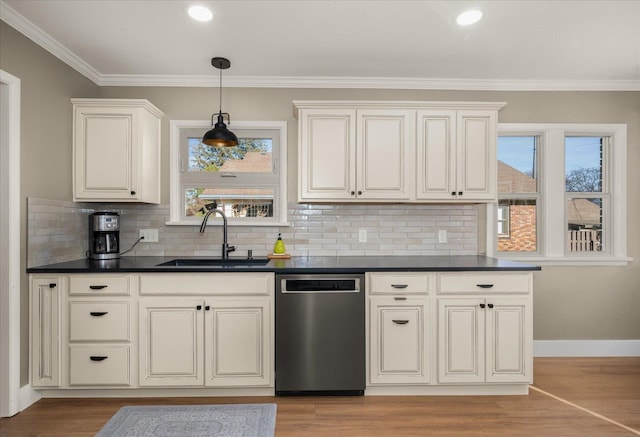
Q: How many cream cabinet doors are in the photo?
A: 11